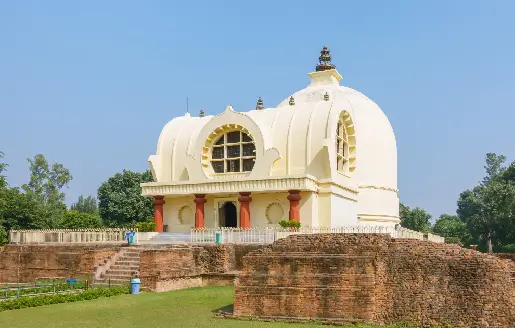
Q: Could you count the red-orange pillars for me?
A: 4